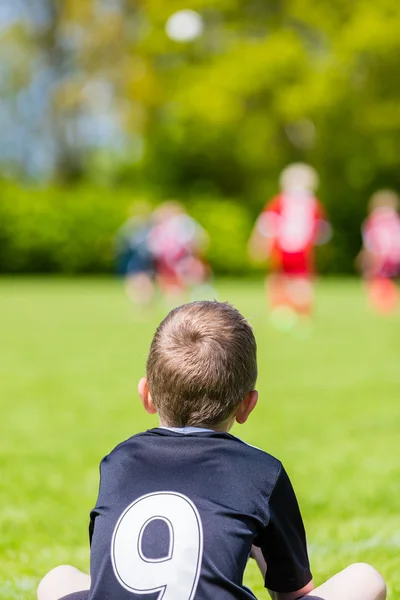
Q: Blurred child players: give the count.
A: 4